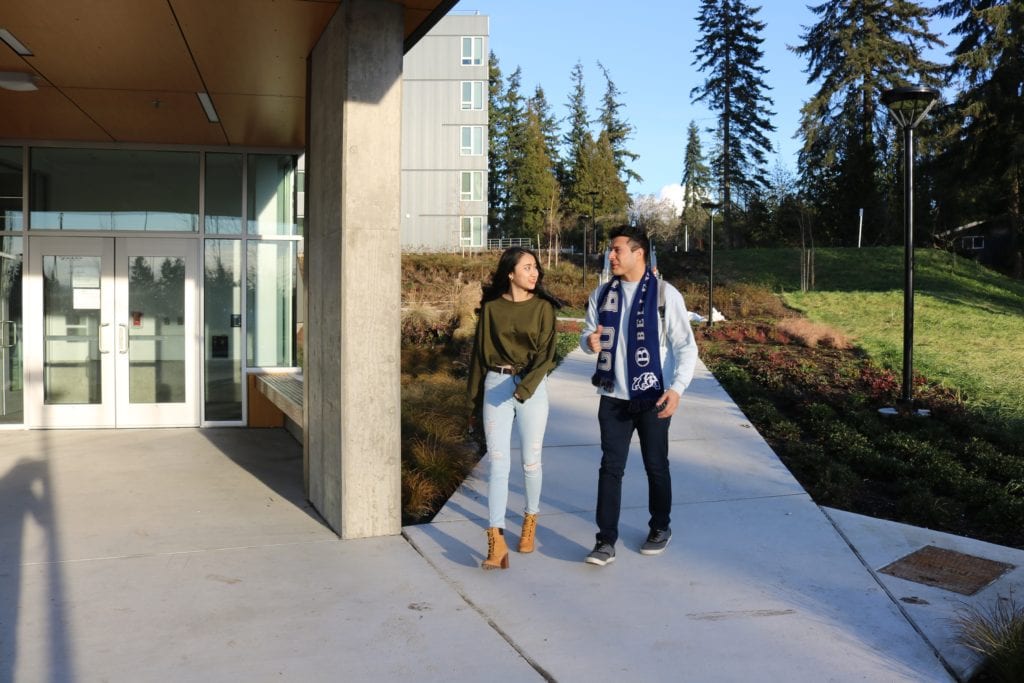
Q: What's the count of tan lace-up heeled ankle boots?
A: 2